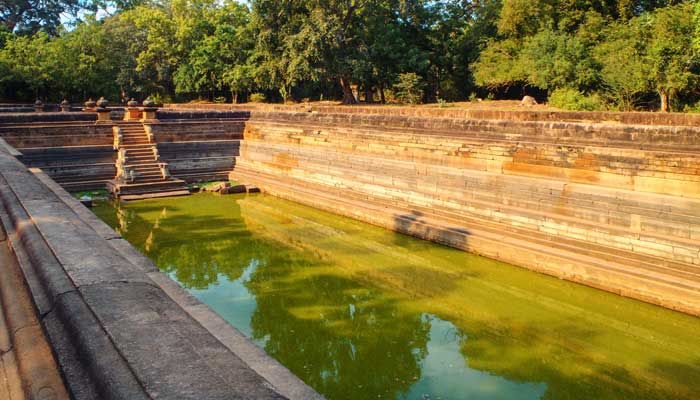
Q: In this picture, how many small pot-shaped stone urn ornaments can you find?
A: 6